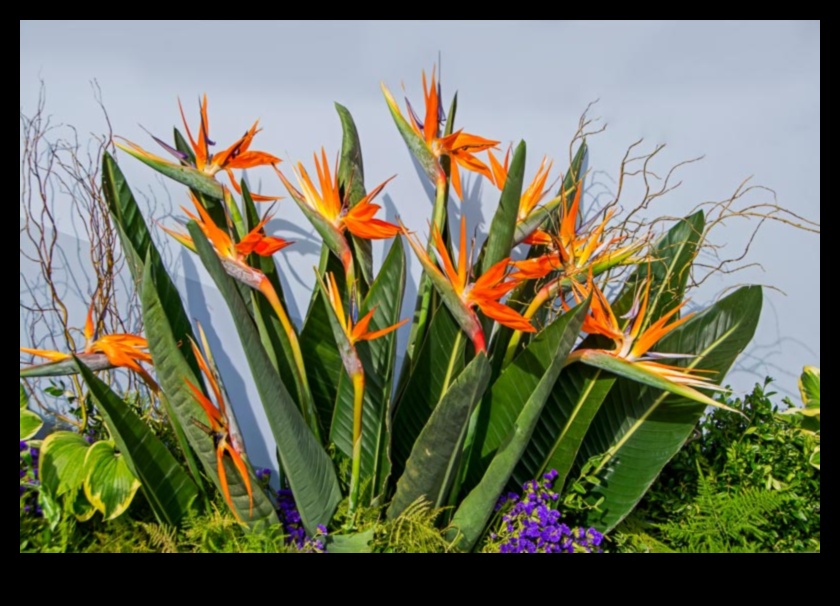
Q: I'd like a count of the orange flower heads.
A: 11